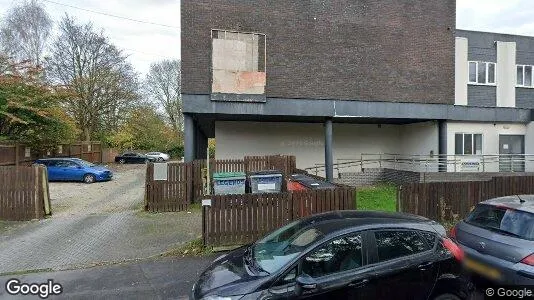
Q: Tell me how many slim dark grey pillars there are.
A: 3